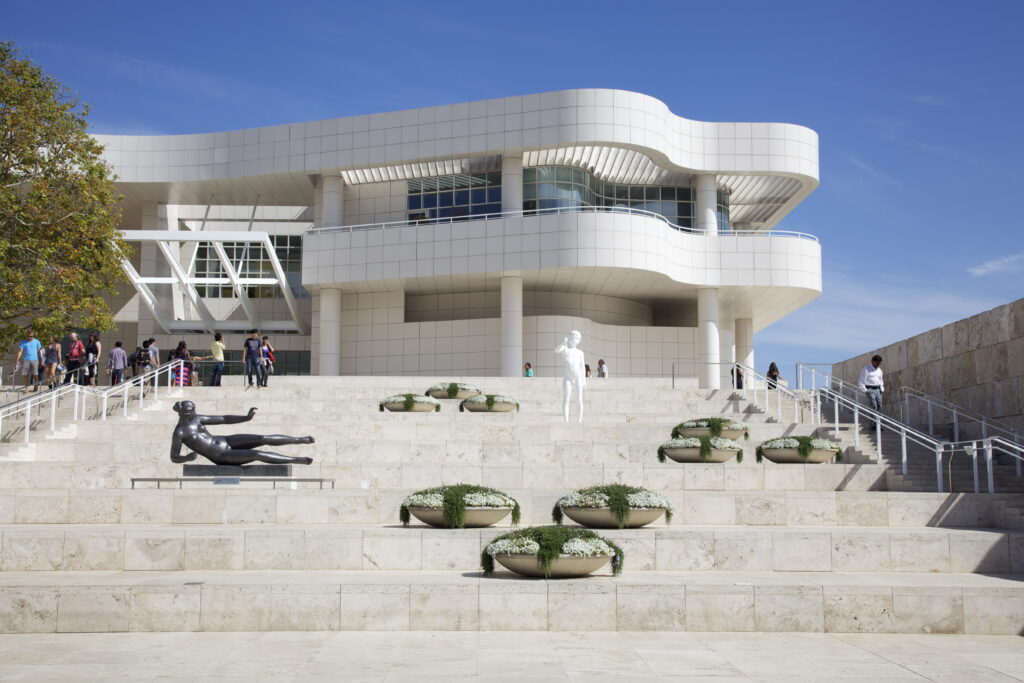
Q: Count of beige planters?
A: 9